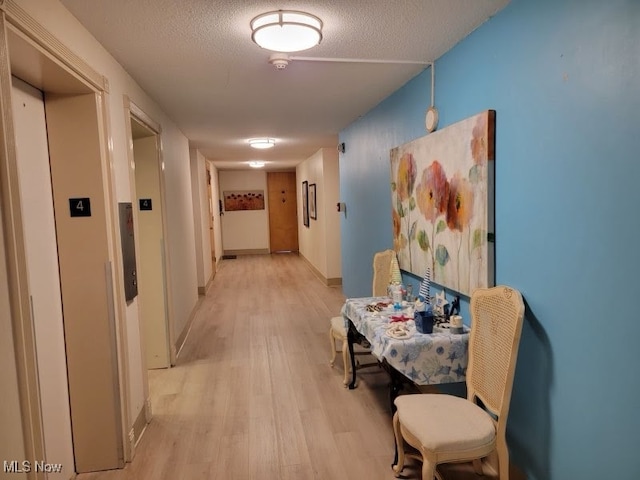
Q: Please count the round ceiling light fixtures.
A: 3